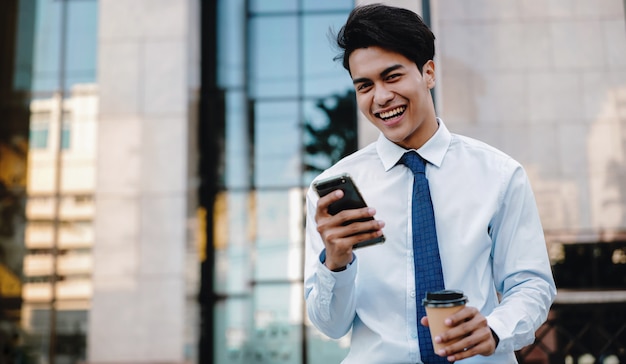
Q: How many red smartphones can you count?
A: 0